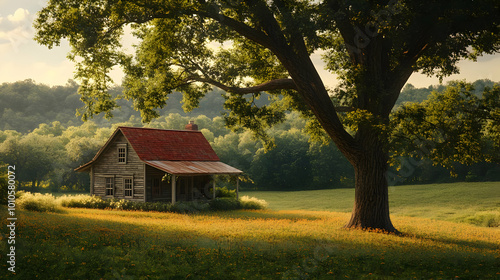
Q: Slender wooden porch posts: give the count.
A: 3